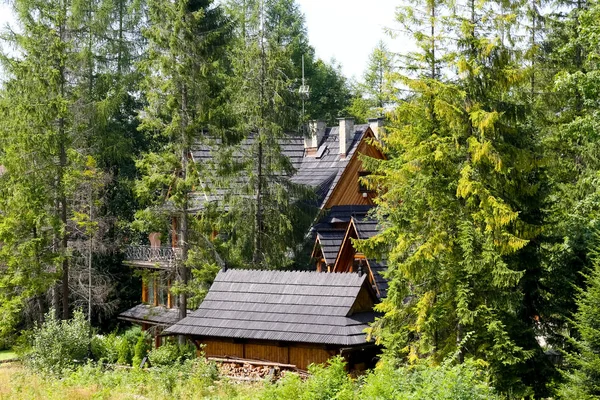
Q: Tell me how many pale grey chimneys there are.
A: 3